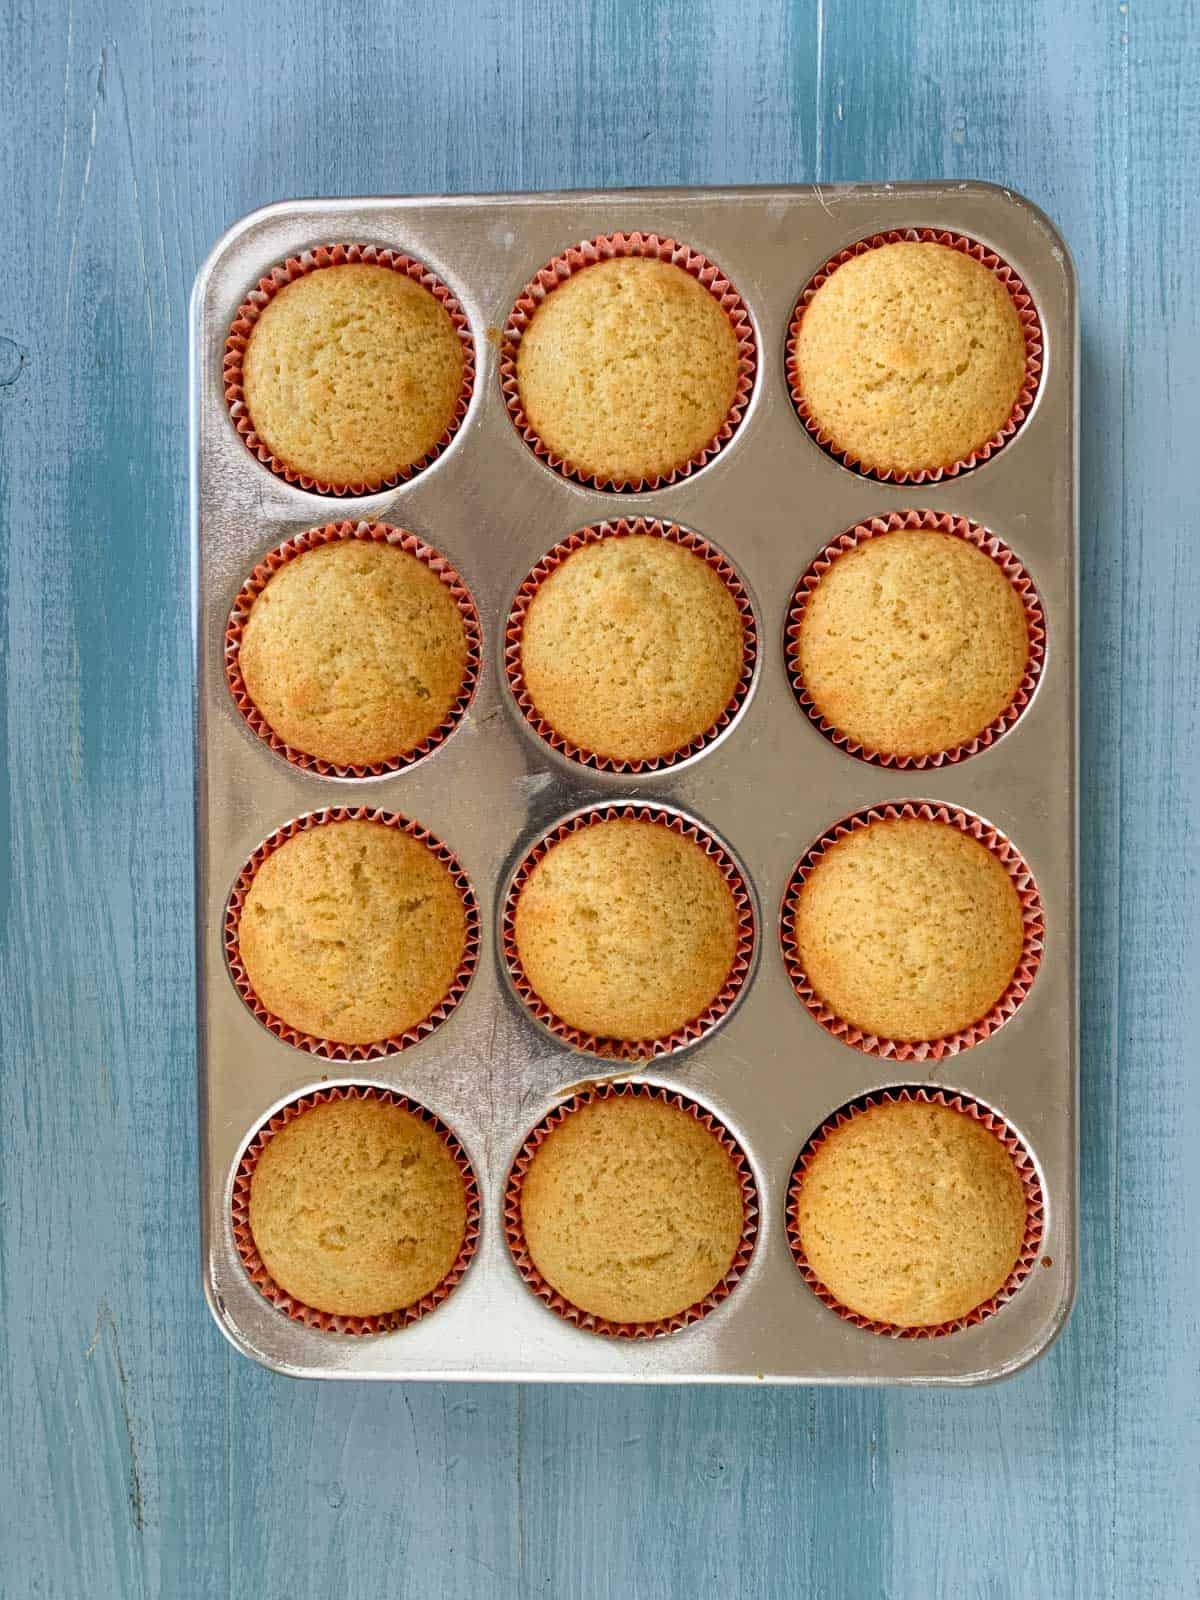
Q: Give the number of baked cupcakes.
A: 12